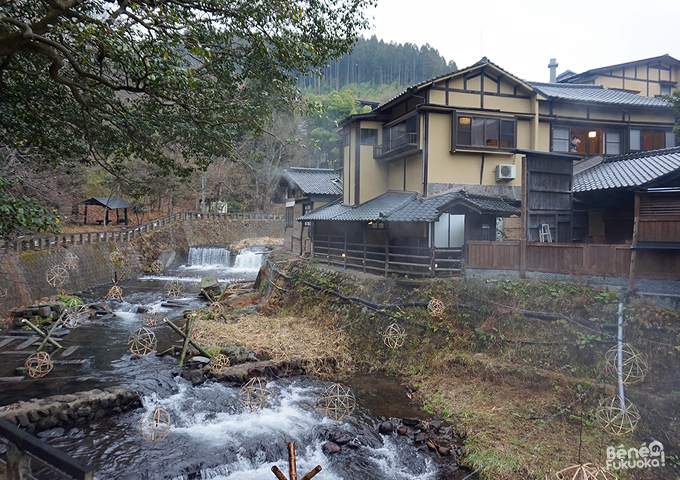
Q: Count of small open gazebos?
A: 1